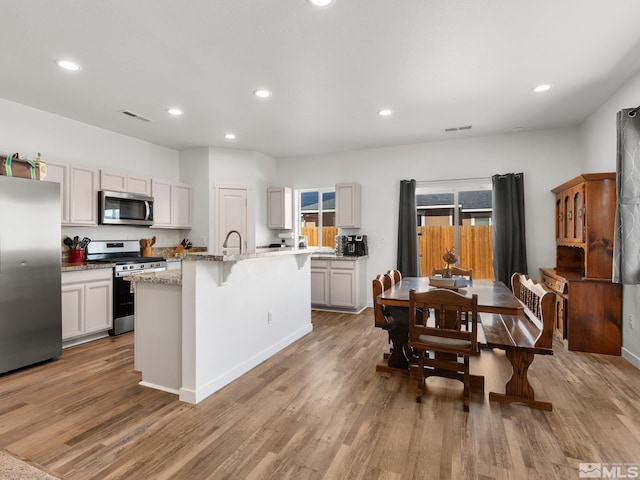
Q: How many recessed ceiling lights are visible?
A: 7